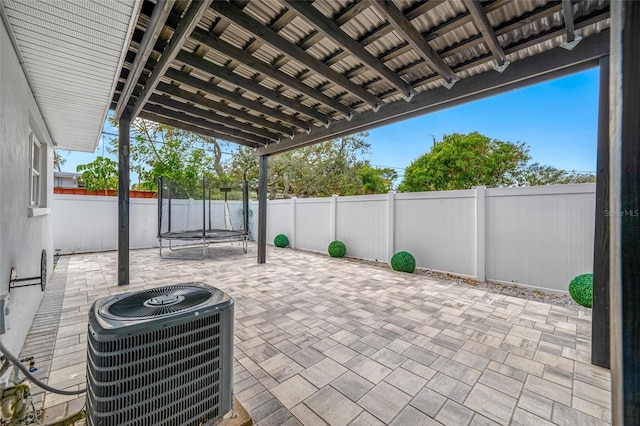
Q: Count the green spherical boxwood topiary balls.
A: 4